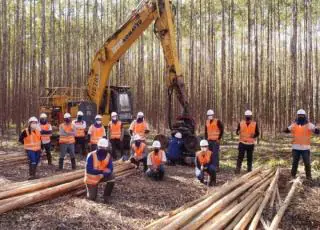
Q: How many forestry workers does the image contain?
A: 15